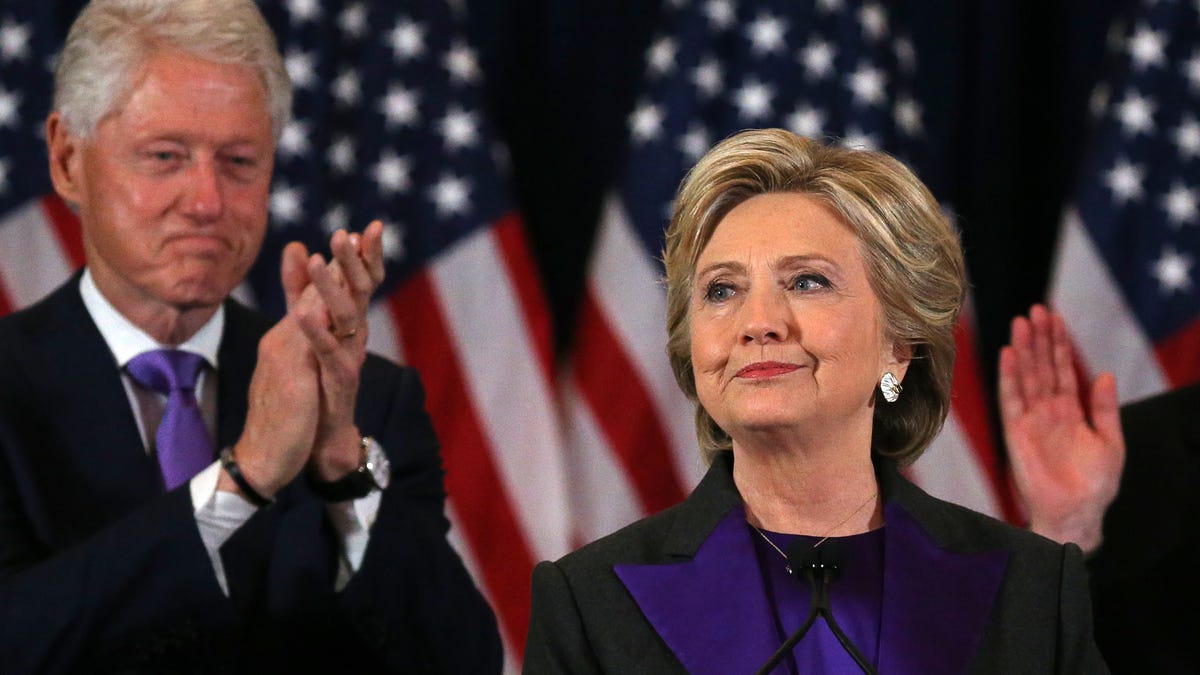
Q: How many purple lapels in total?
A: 2